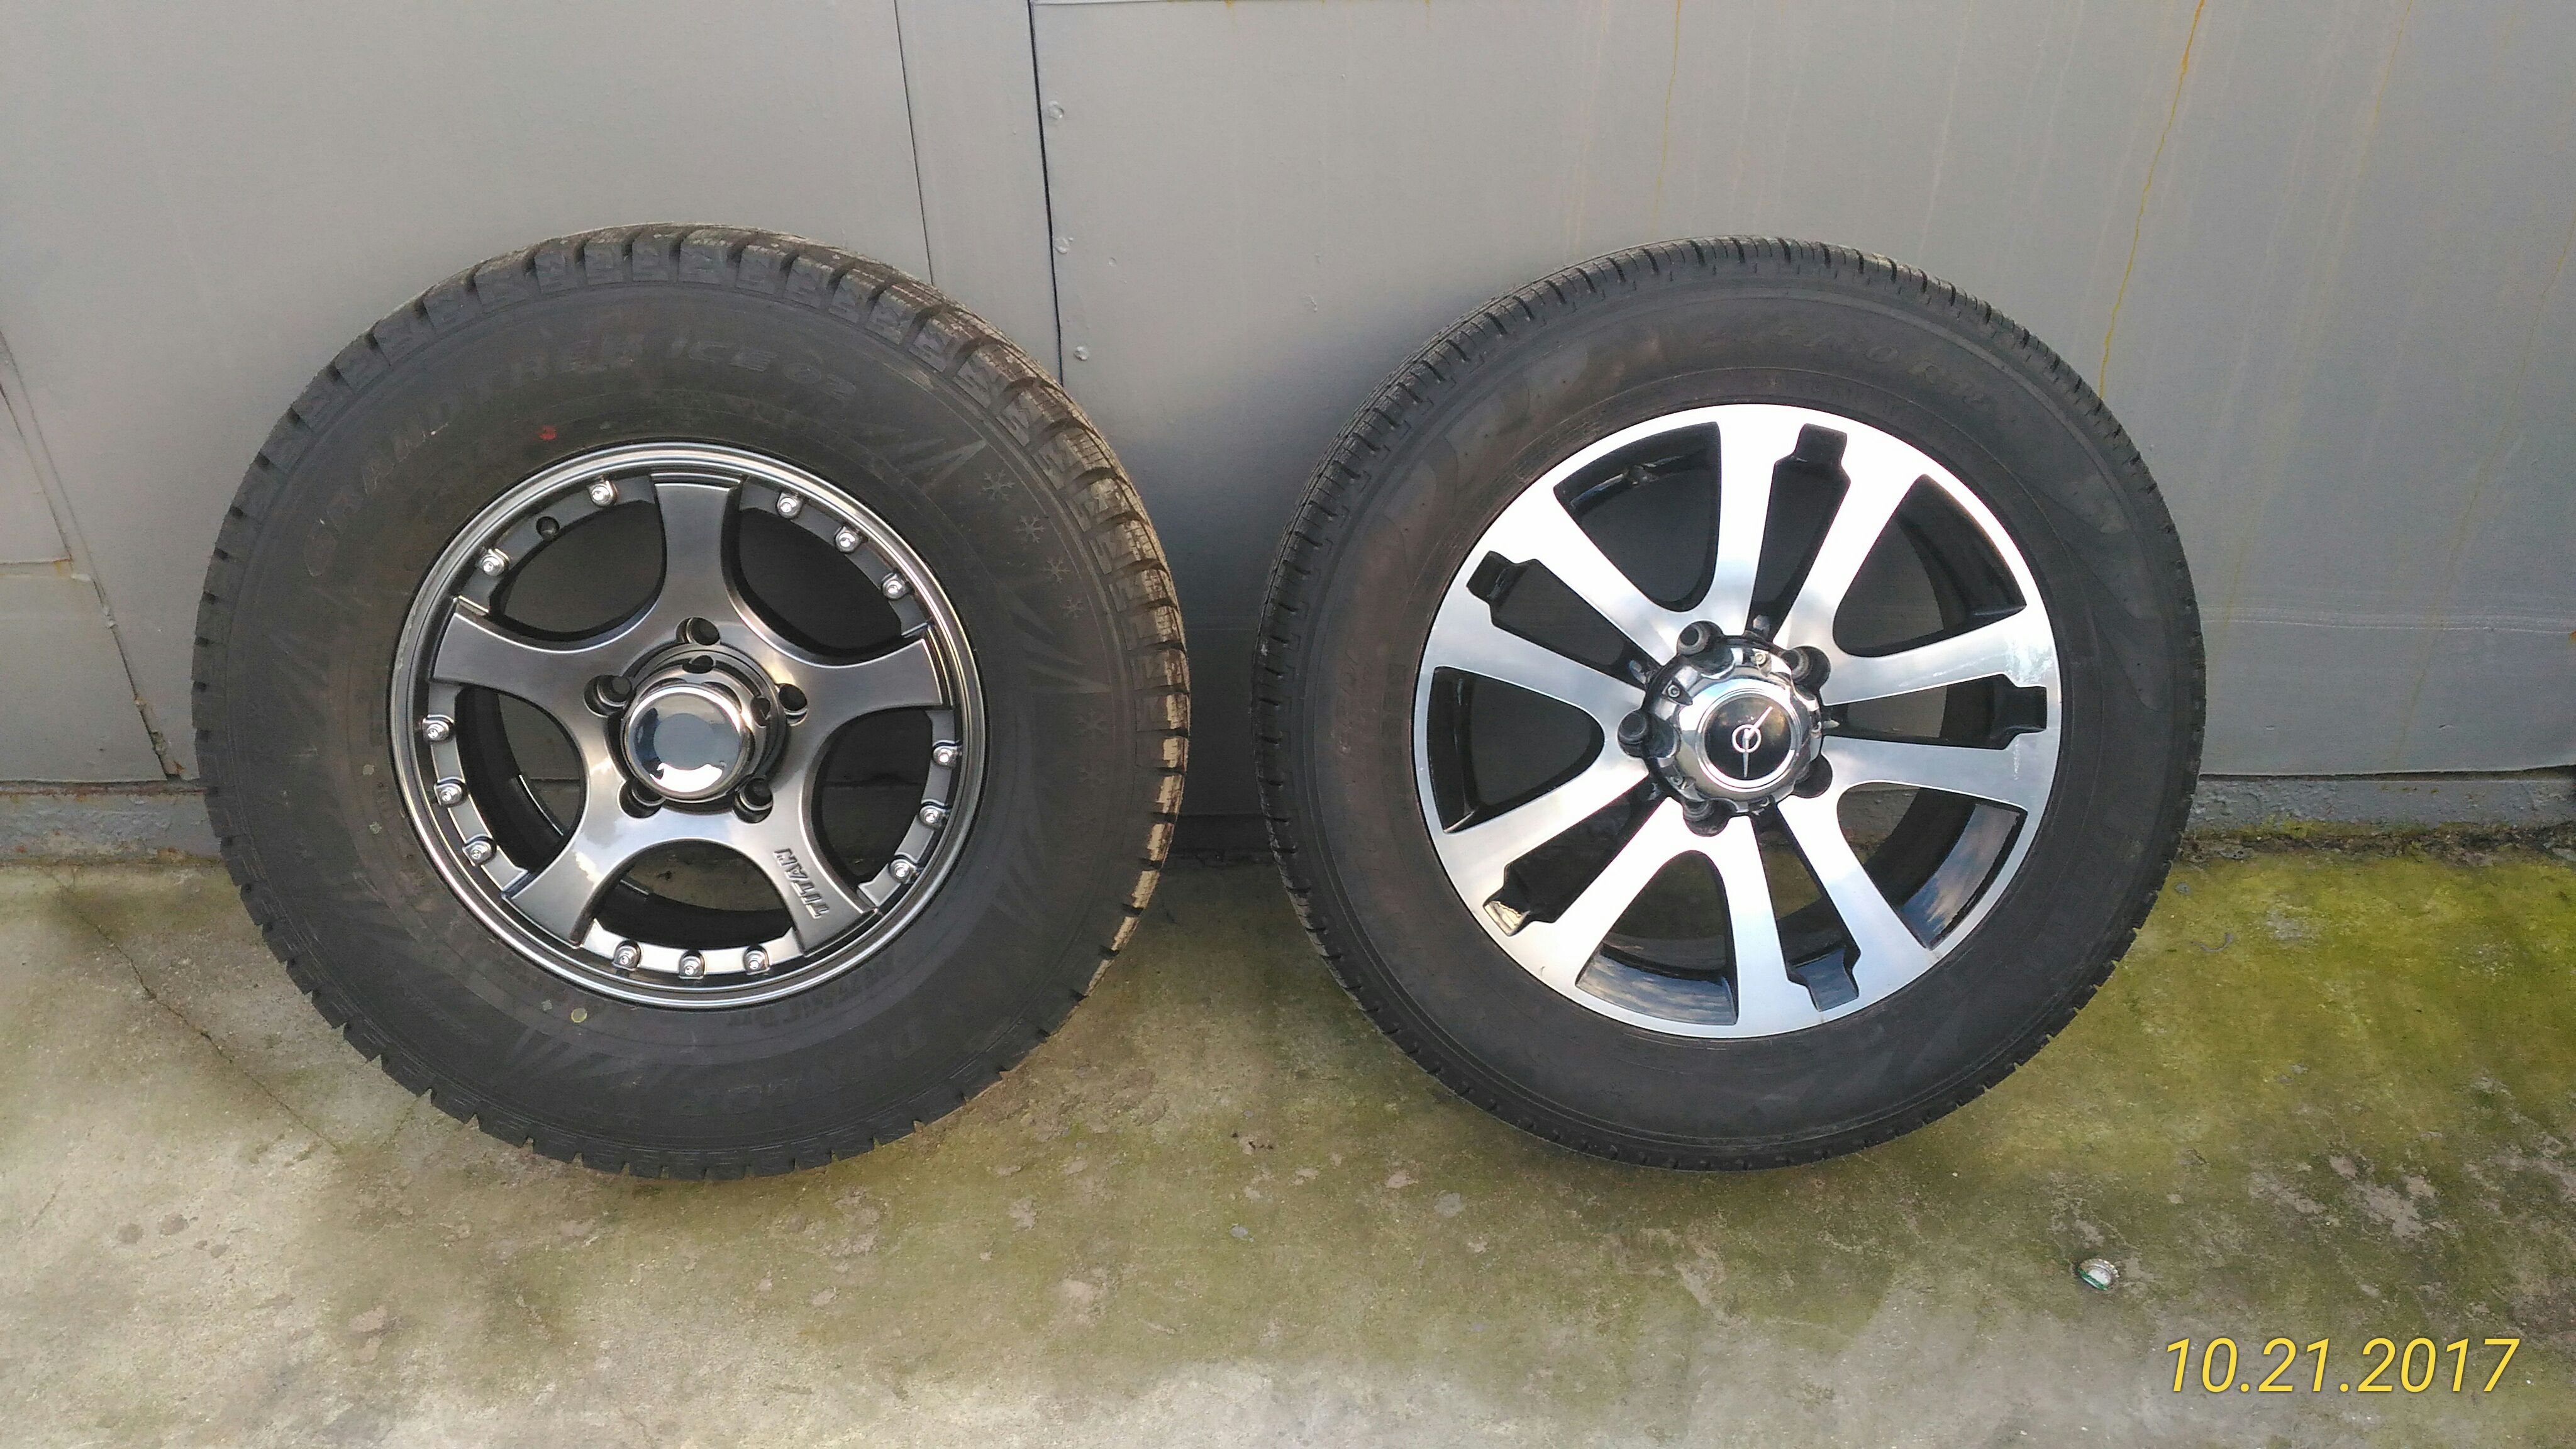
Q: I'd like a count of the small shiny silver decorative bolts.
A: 14